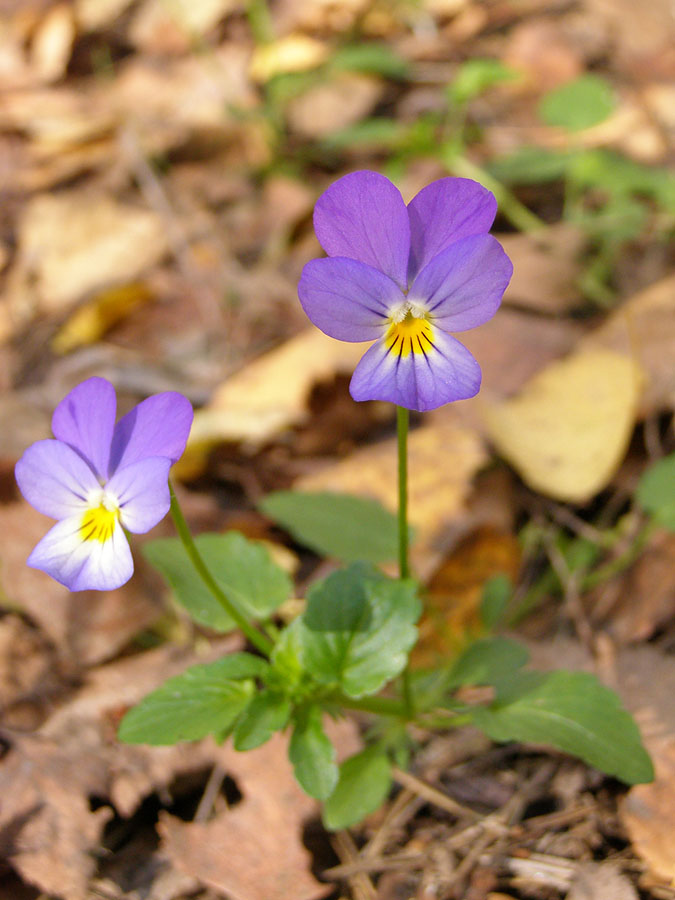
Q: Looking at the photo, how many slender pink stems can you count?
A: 0